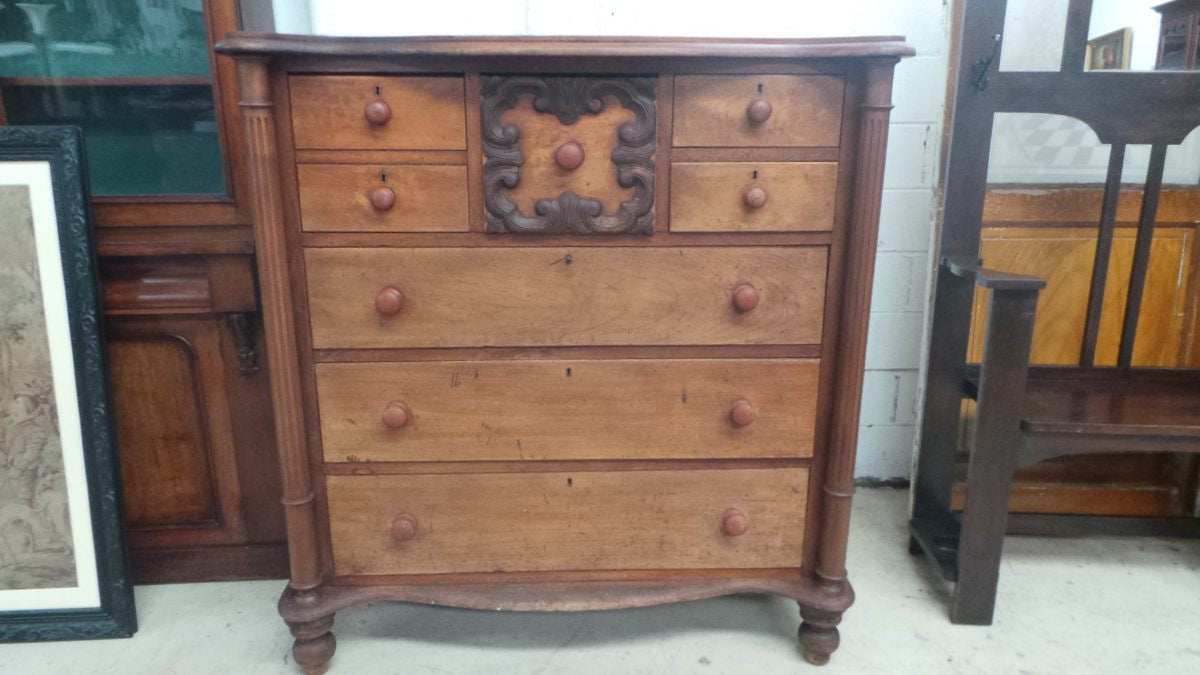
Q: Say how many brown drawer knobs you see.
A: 11